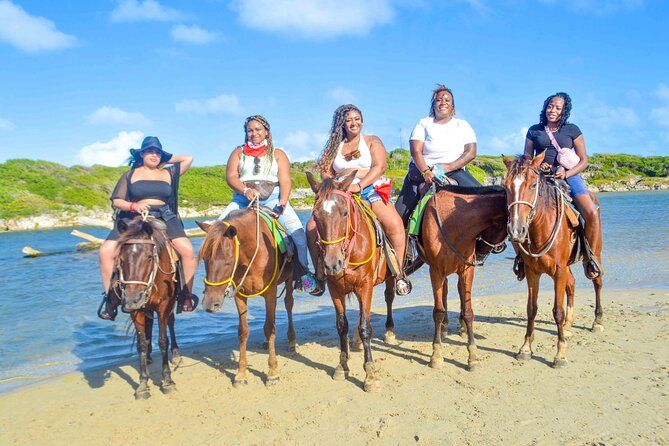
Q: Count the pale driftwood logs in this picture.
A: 2